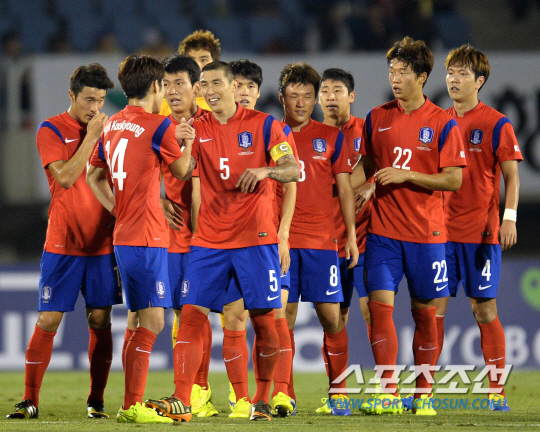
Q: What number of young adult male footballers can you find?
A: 10